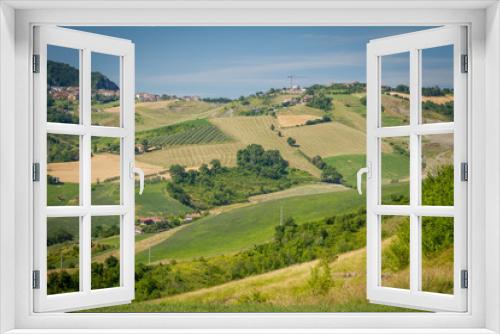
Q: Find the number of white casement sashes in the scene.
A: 2